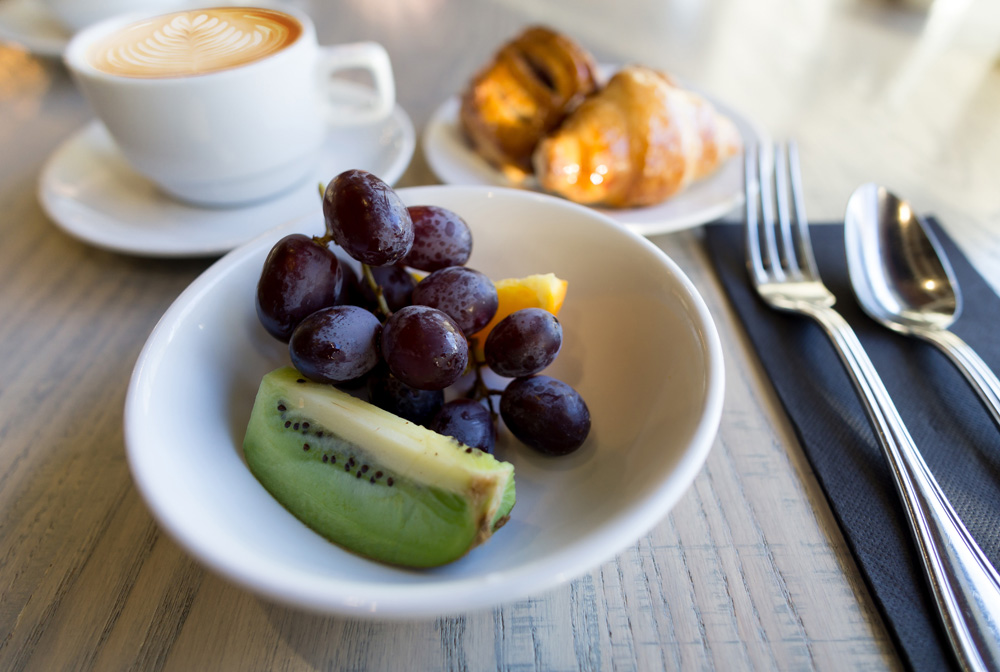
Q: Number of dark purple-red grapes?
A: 12